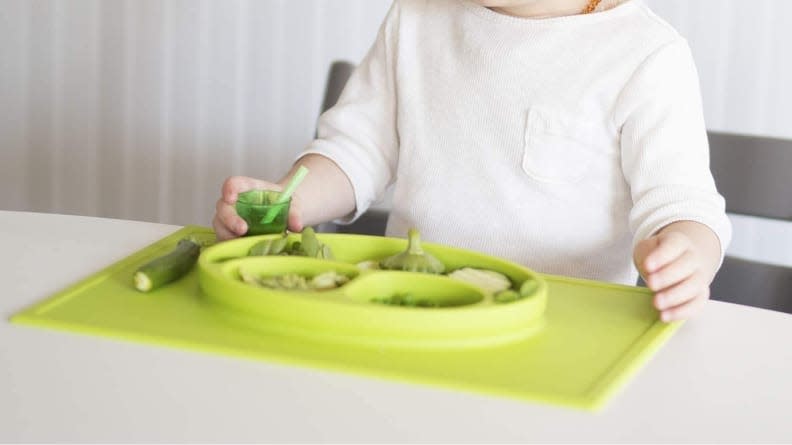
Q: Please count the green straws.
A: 1